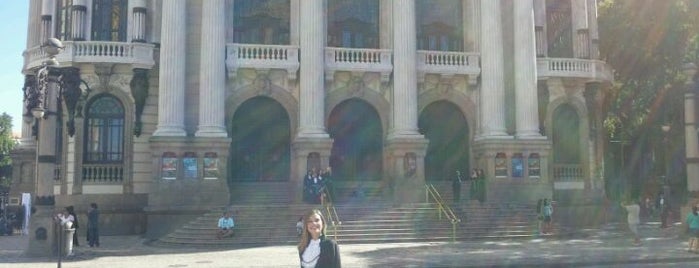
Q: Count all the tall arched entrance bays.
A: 3